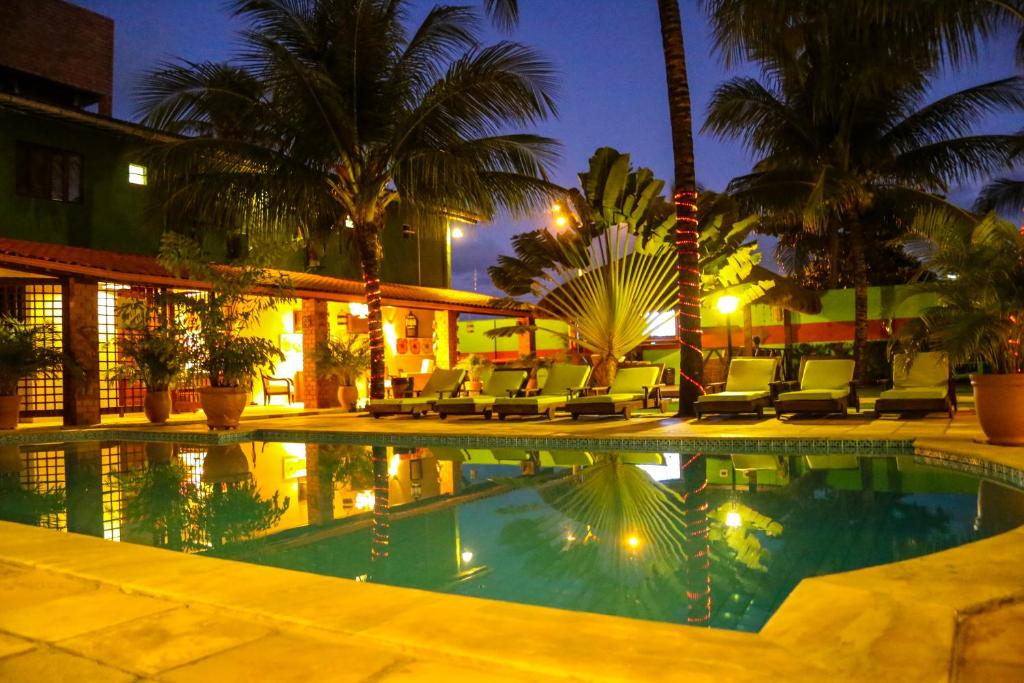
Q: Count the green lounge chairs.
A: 7